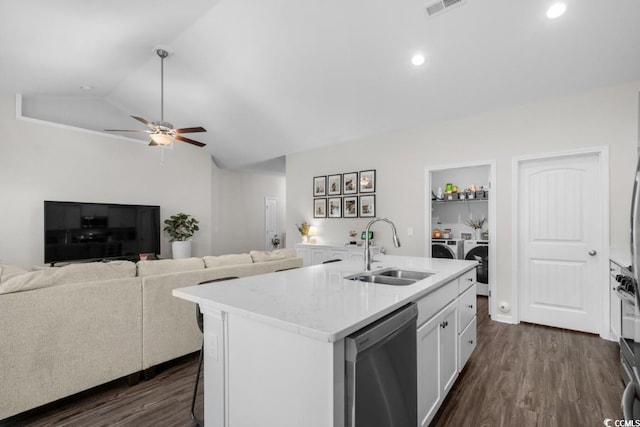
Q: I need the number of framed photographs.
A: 8